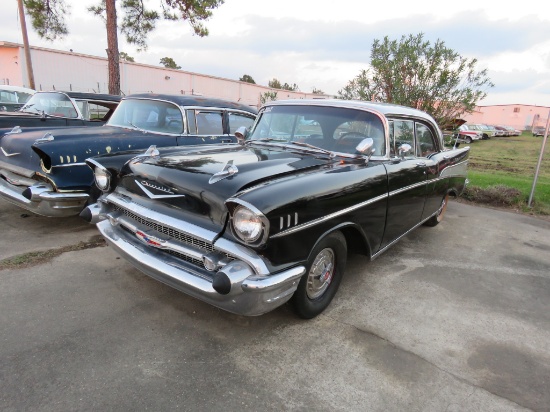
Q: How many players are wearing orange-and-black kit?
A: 0